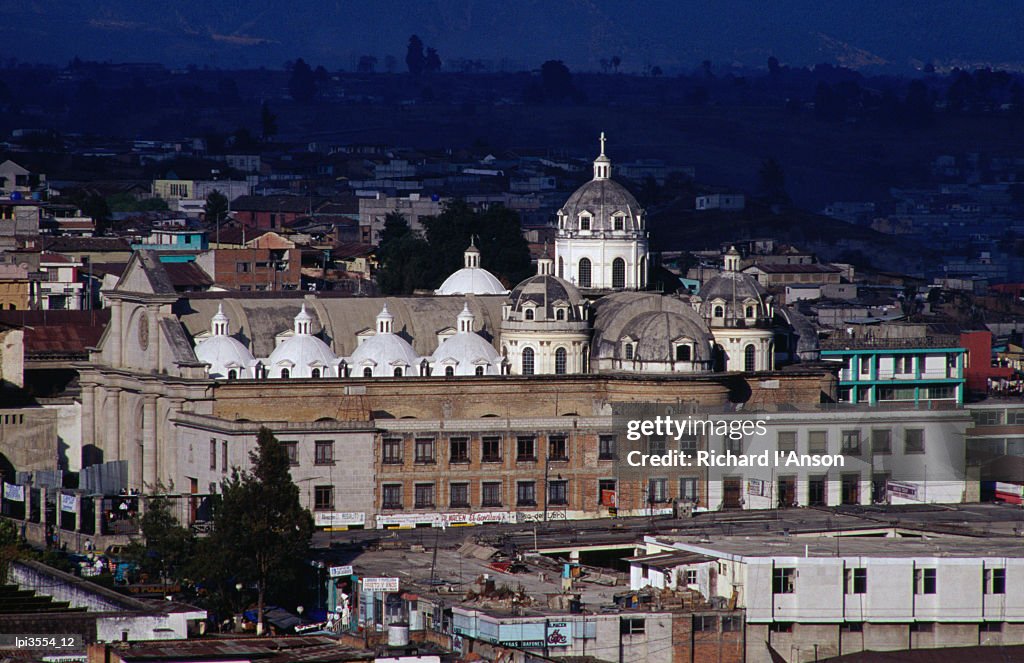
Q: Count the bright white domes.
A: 5